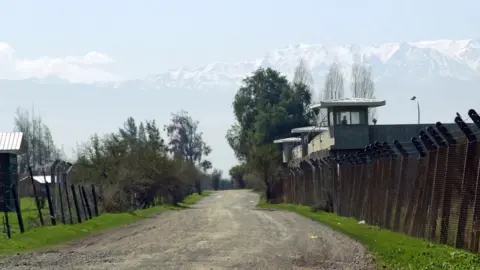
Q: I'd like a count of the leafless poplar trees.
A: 3